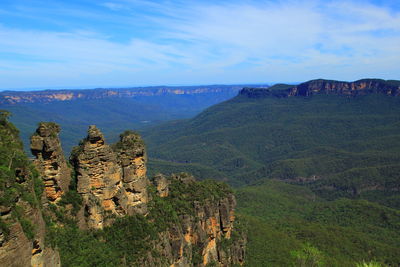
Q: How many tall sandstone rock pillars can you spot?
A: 3